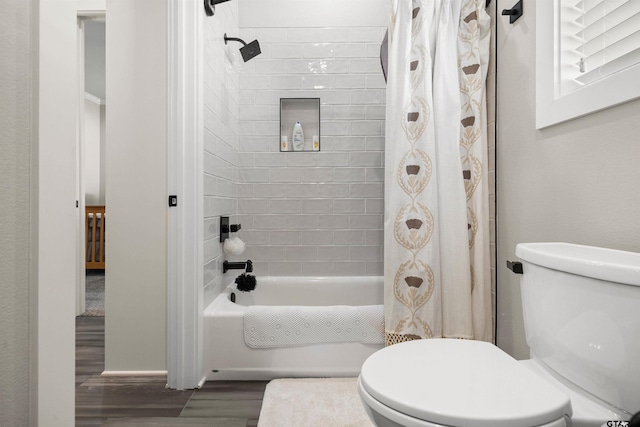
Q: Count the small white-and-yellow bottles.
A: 2